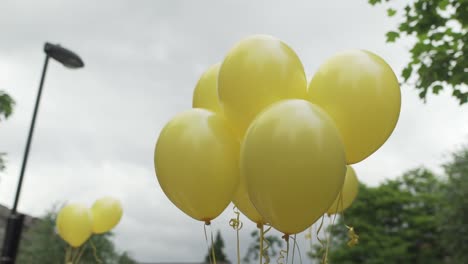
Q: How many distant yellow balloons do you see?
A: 2